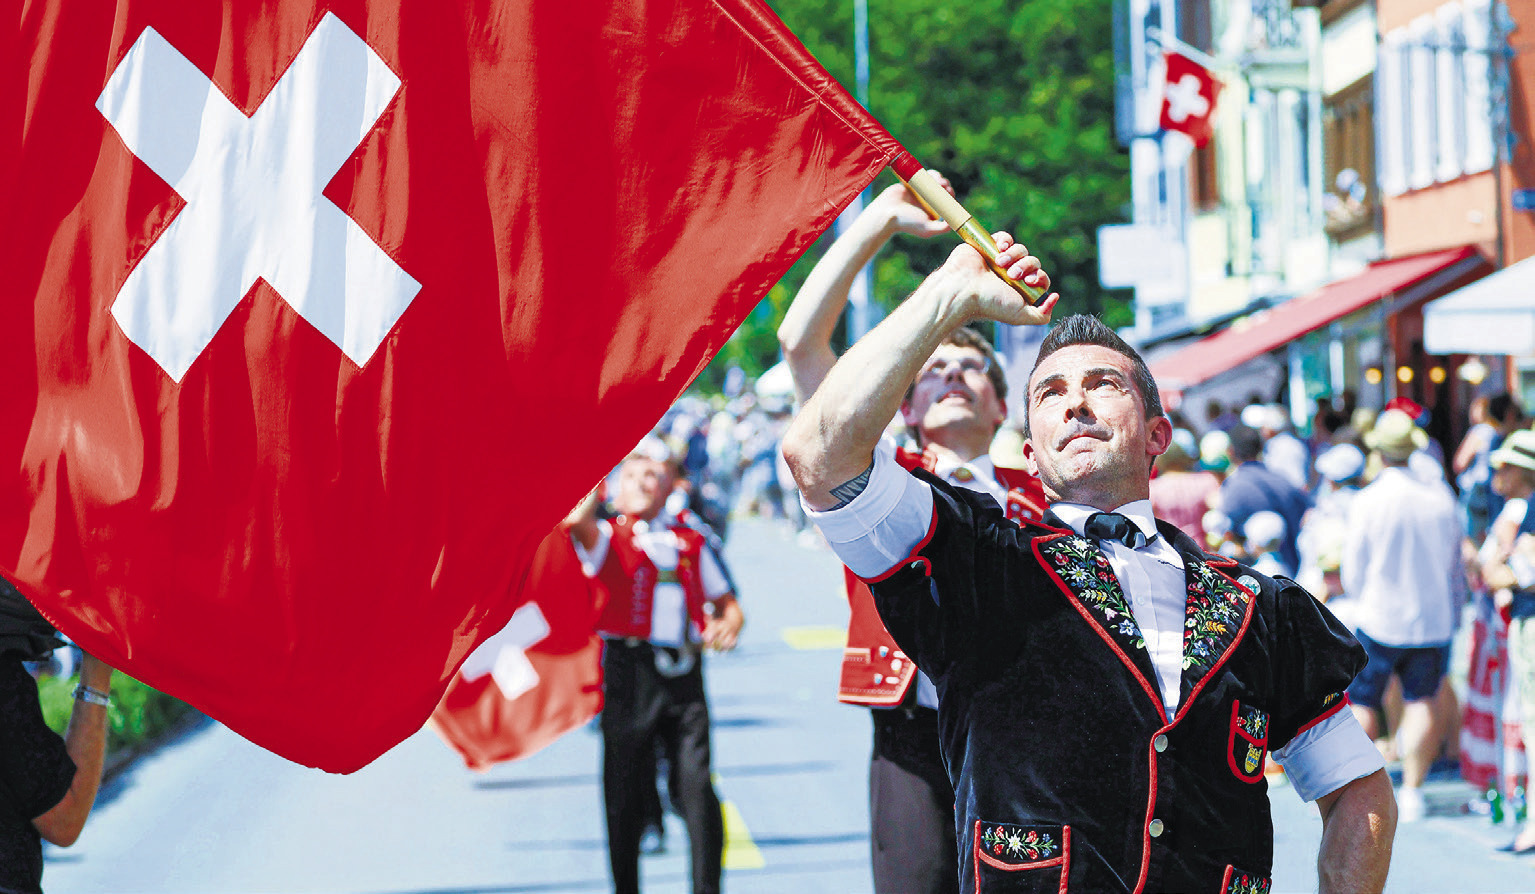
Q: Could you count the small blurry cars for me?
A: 0